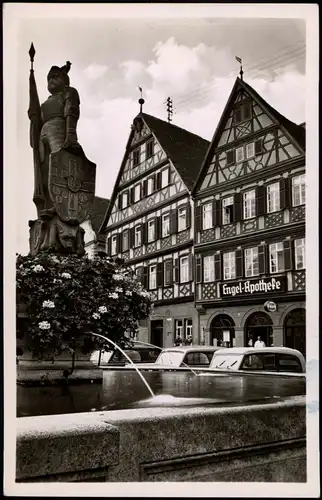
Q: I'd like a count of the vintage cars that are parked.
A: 3